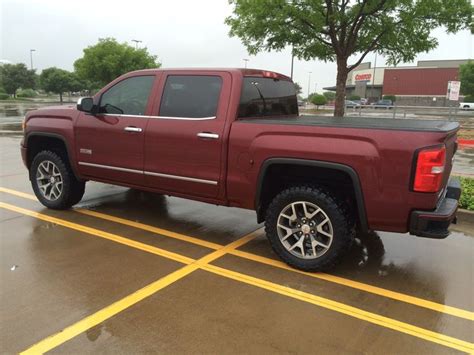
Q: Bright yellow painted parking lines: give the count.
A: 3